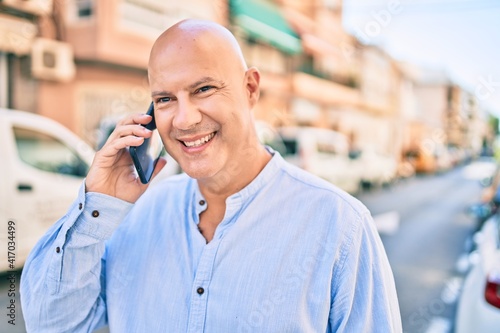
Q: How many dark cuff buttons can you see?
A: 3